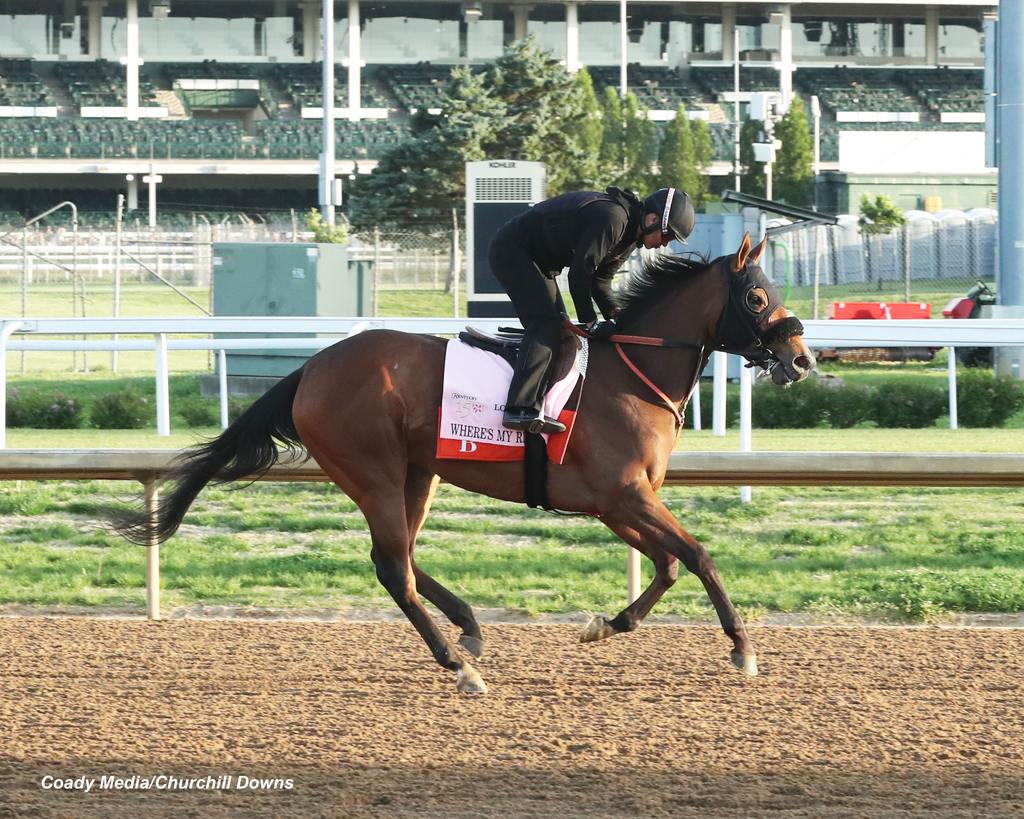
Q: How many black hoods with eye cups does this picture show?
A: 1